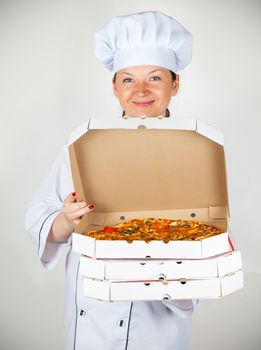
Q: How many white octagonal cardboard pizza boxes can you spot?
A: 3